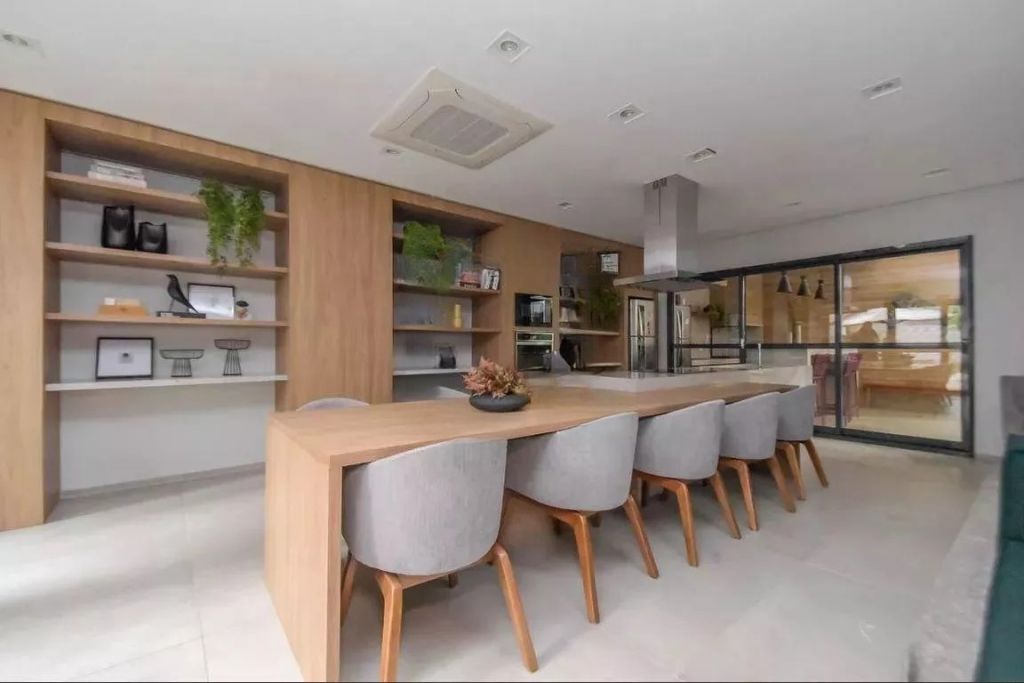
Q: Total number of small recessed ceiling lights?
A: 9